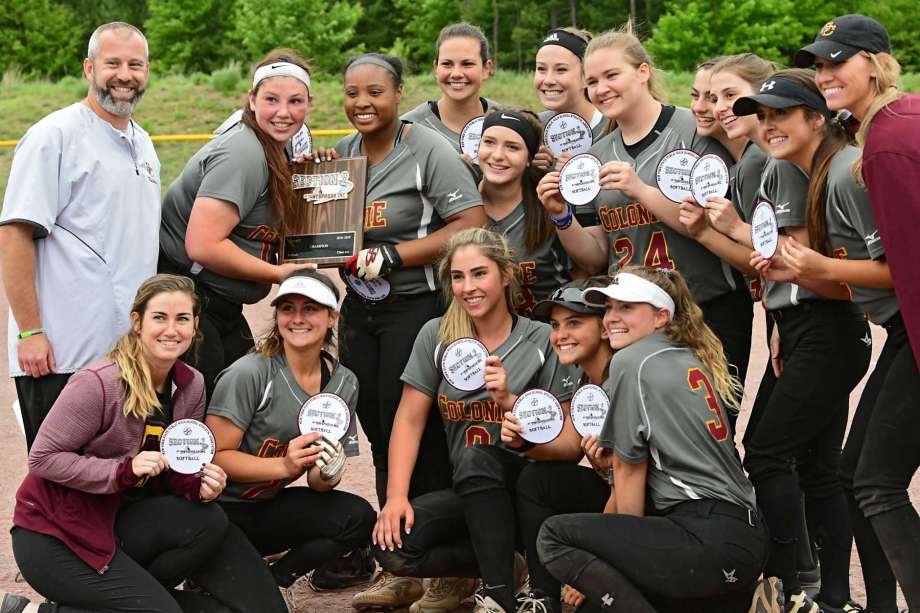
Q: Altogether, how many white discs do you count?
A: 13